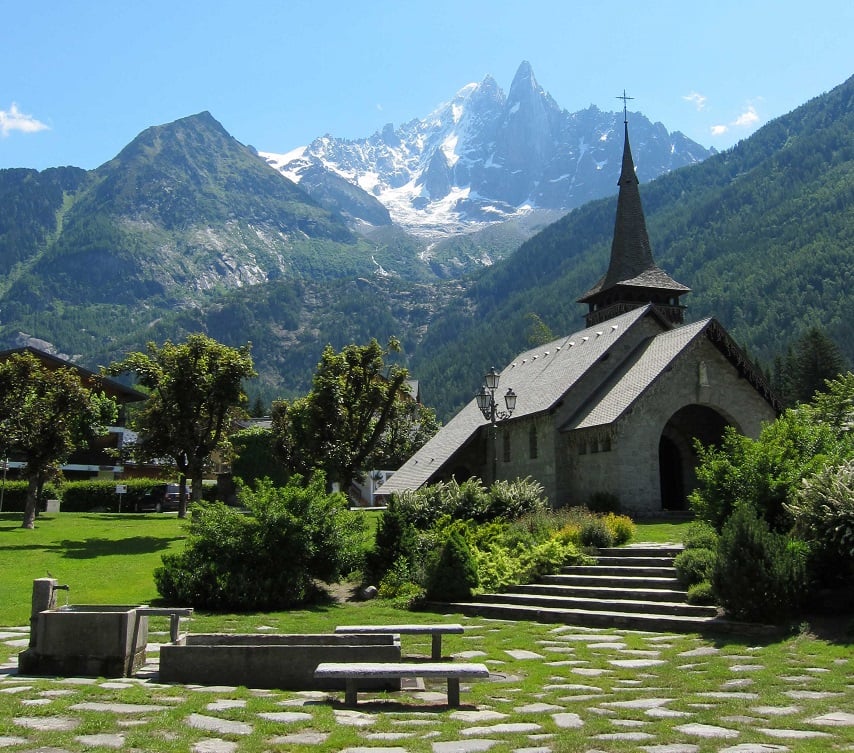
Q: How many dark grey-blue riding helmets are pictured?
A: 0